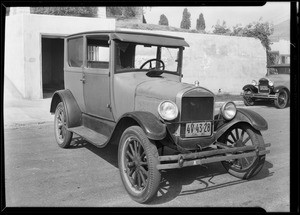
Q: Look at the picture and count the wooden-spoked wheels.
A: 3